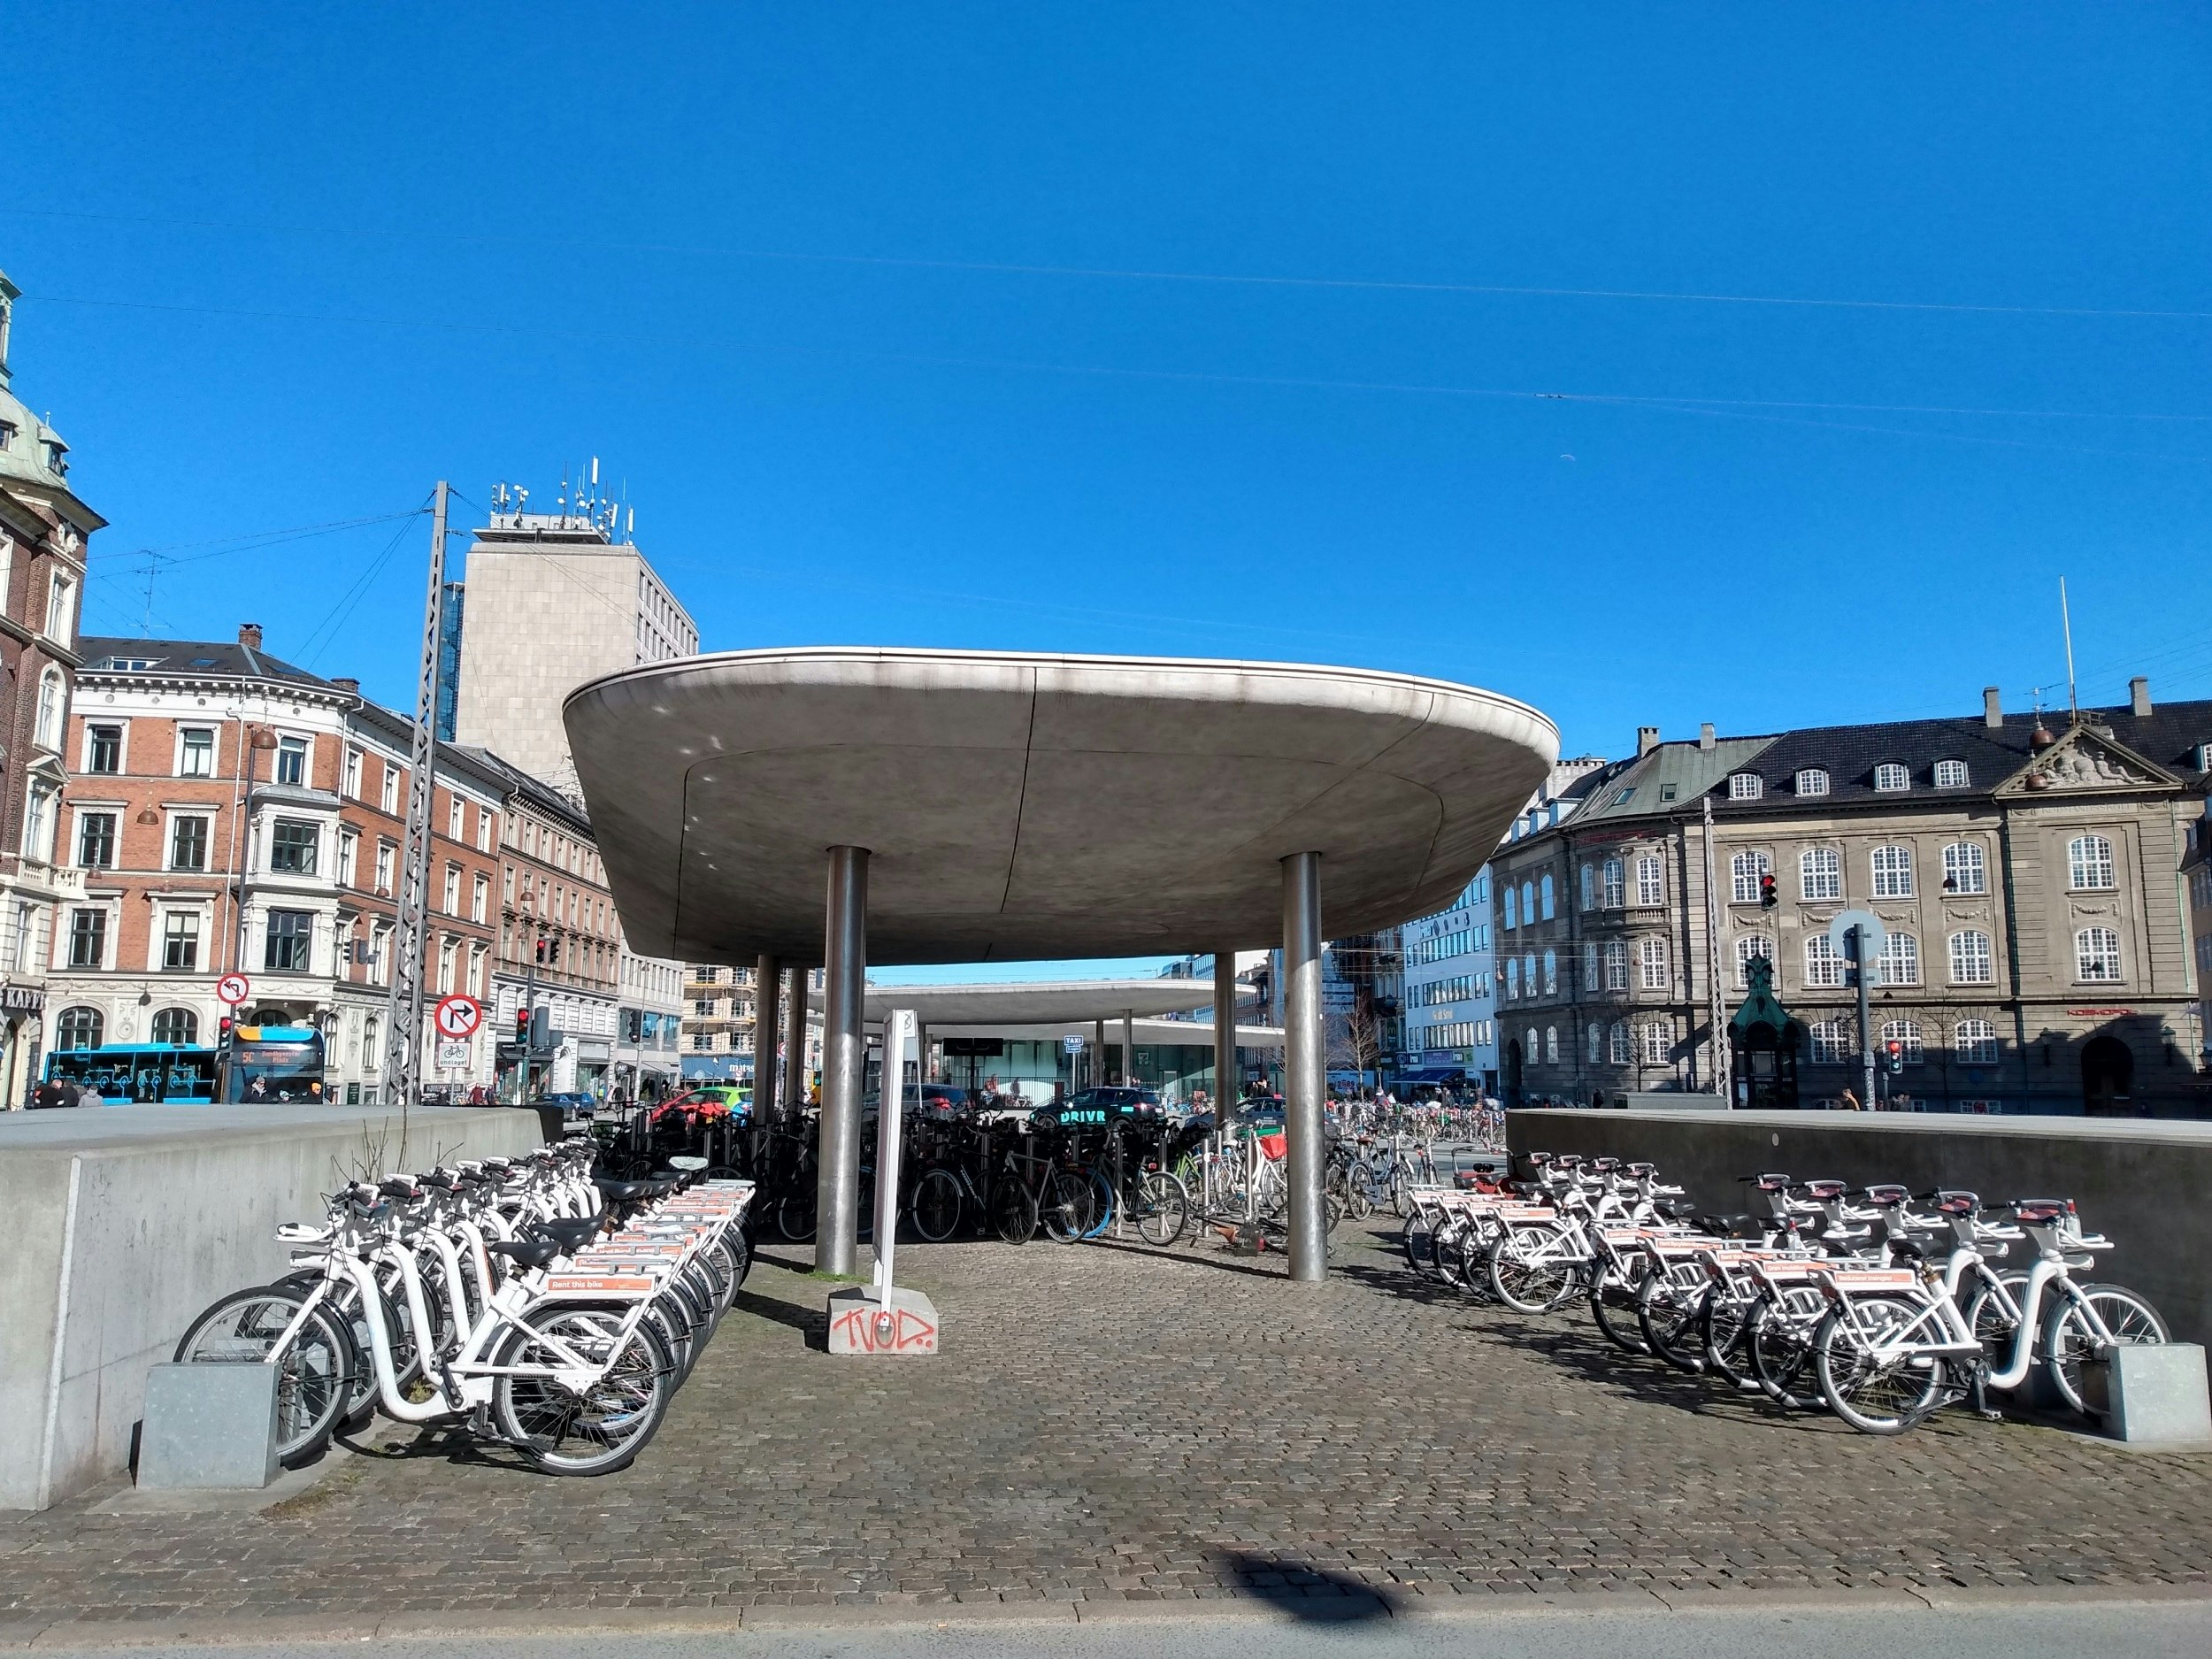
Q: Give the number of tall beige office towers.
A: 1